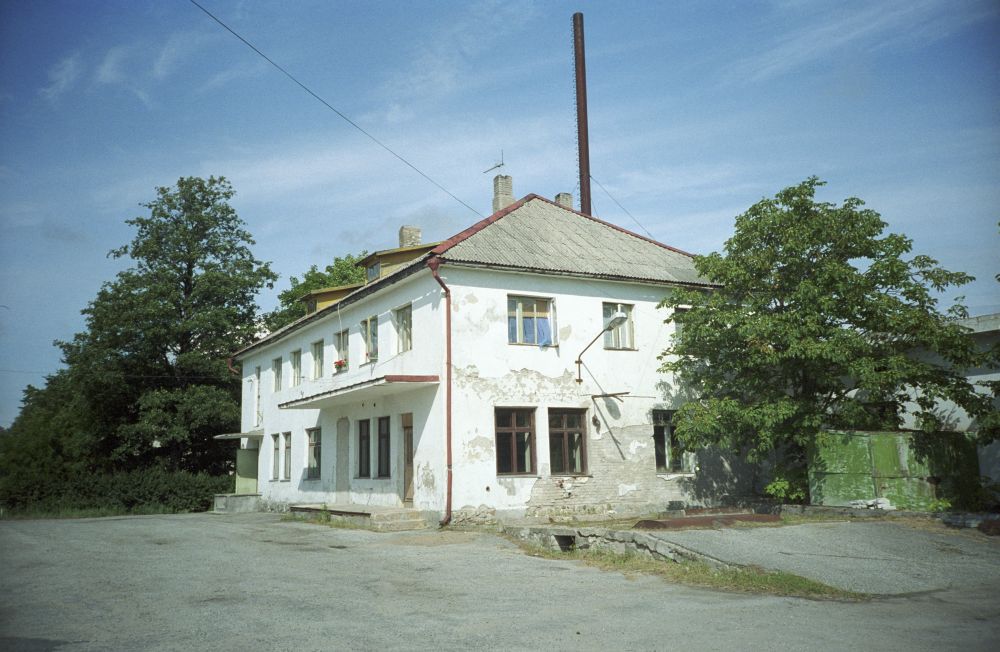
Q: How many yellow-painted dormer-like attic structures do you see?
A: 2